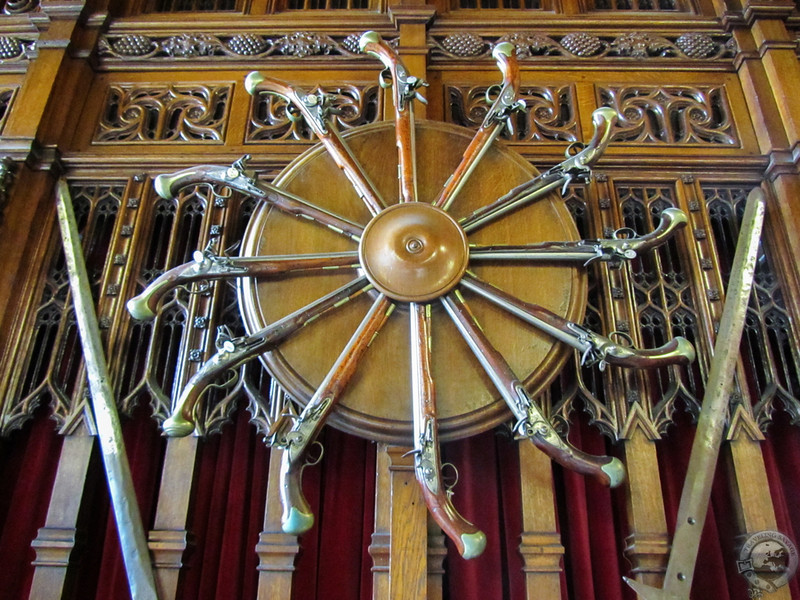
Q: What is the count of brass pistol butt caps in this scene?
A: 12